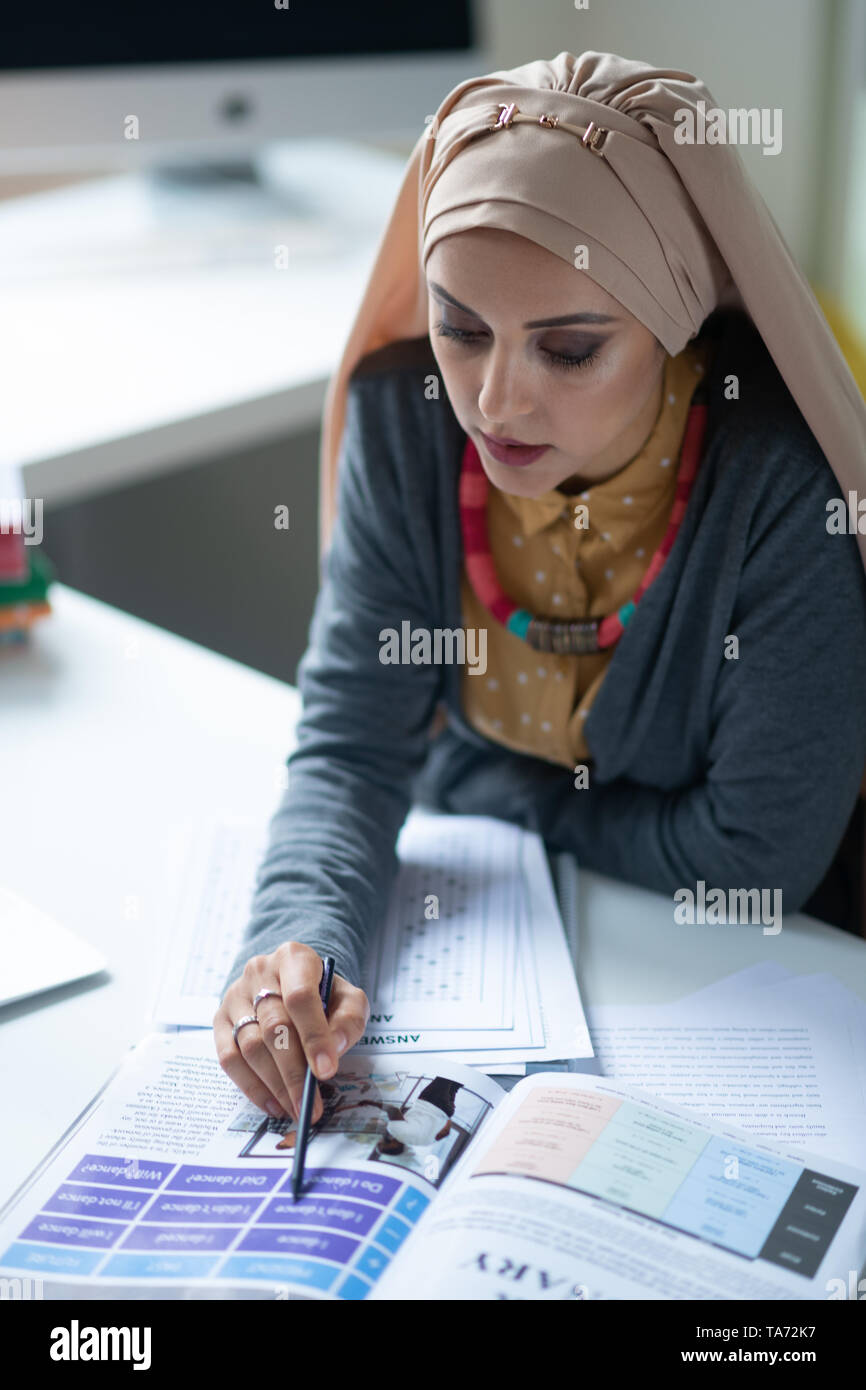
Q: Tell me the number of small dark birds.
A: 0